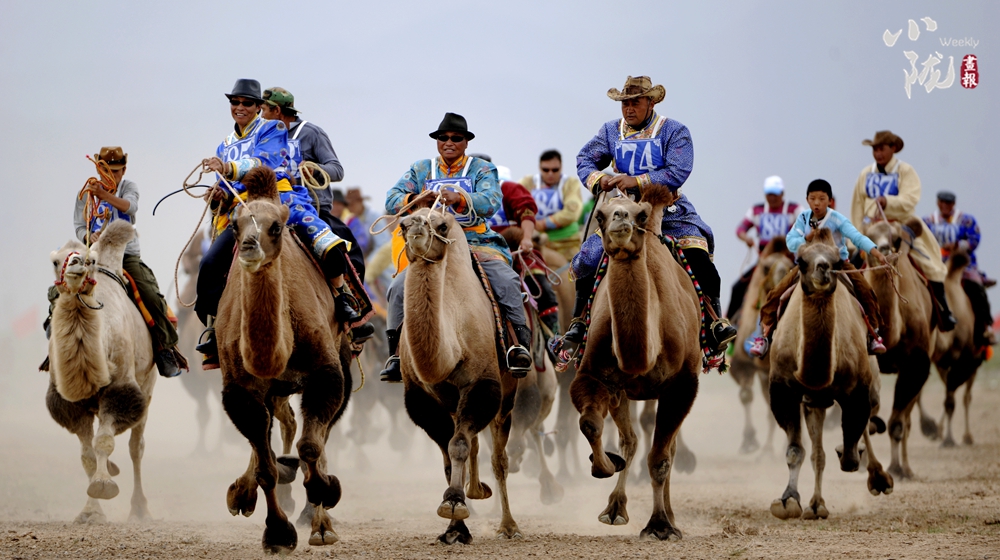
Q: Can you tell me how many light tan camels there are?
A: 1